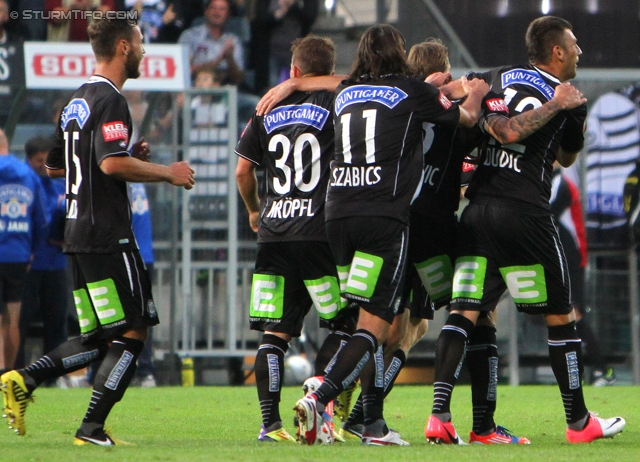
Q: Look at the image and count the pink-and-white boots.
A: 2